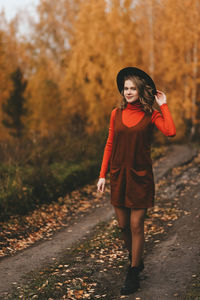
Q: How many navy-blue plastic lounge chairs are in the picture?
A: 0